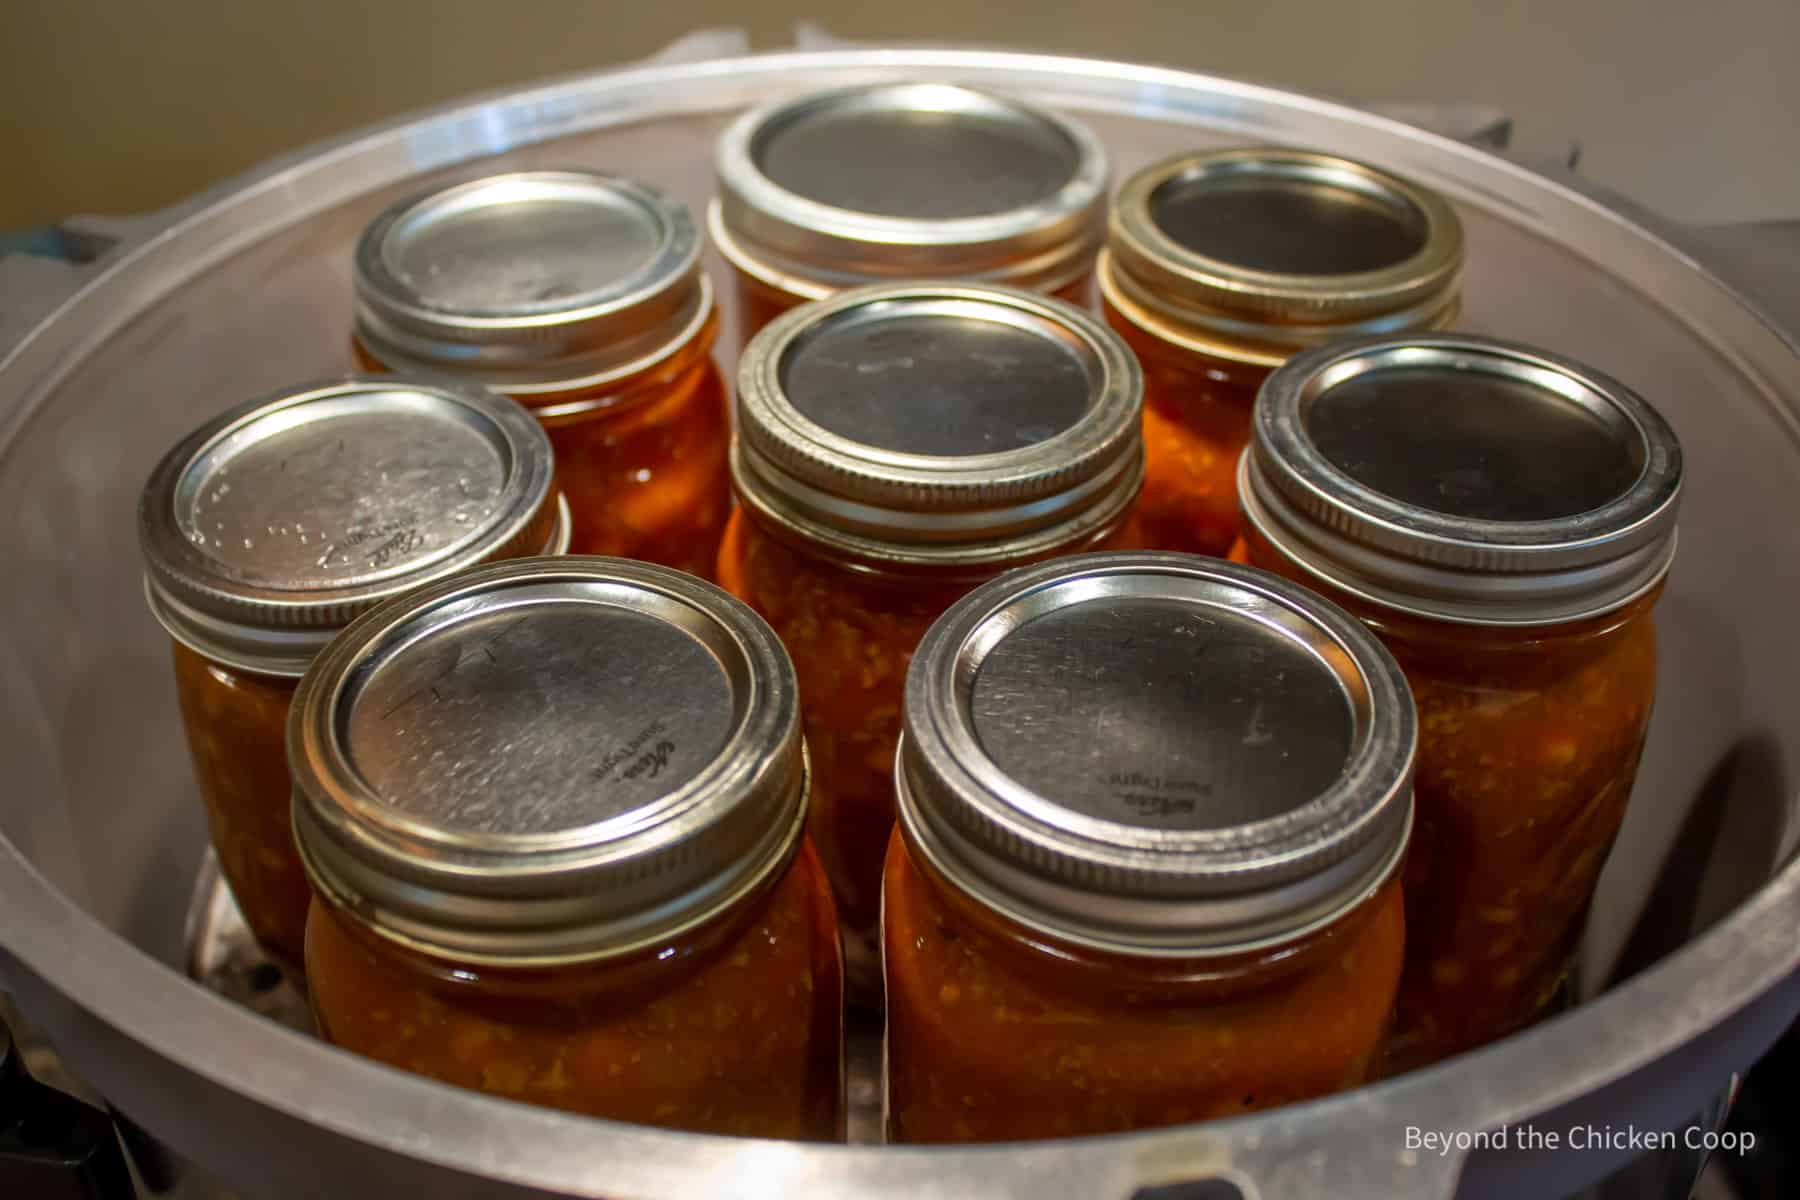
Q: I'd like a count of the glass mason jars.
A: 8